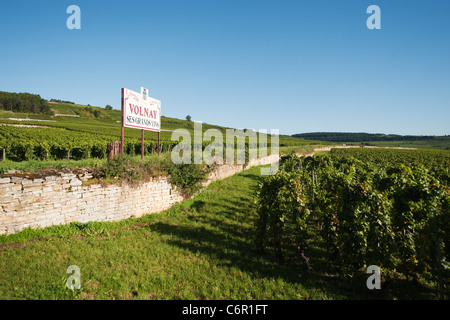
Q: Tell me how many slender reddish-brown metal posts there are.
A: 3